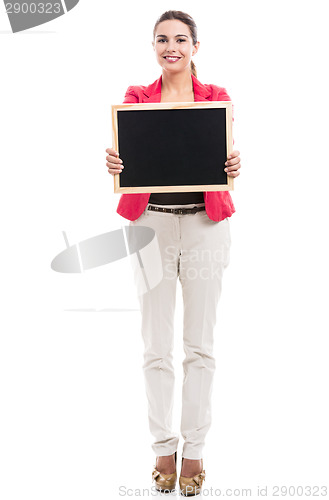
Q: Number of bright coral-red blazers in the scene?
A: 1